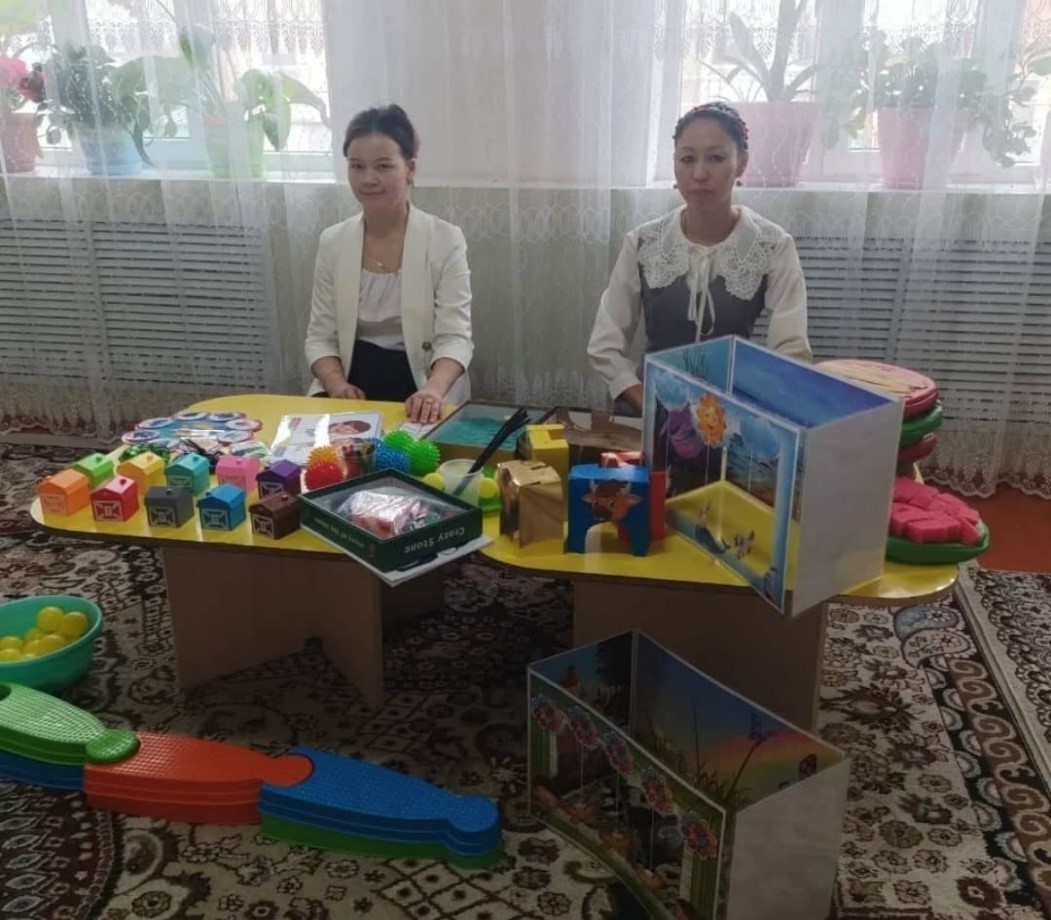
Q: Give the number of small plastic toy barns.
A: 10